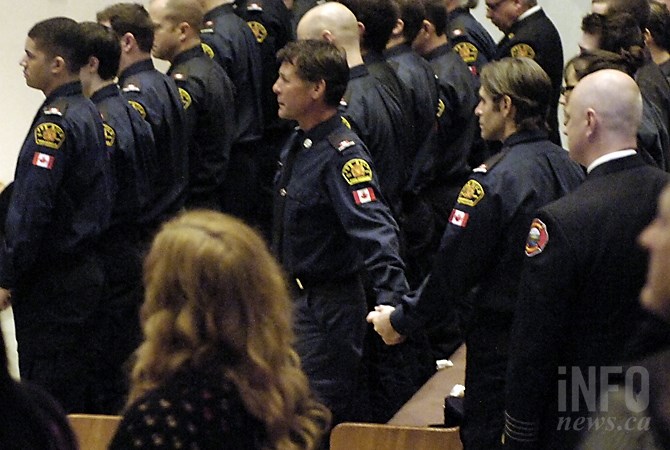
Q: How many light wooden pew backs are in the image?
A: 2